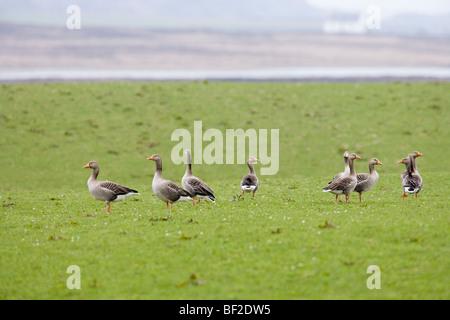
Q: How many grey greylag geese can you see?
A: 9